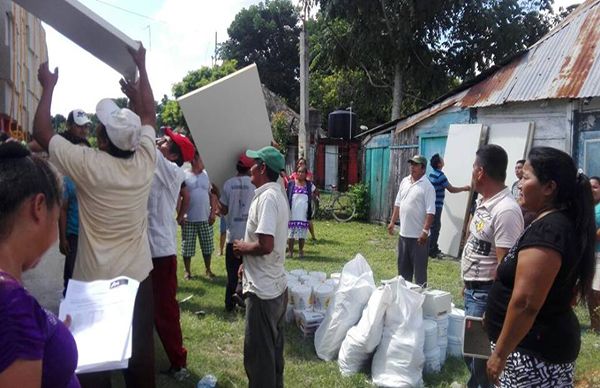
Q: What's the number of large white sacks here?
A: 3